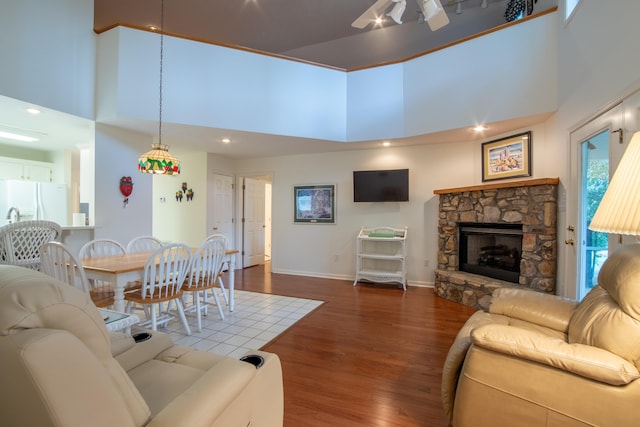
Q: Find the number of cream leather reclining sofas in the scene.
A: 2